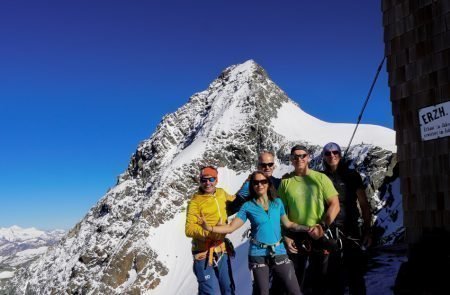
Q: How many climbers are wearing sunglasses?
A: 5